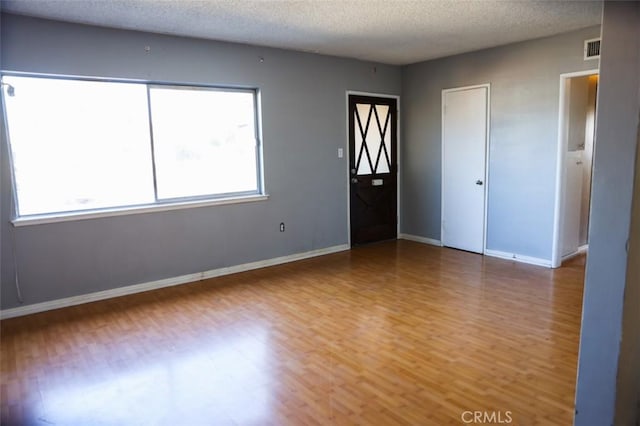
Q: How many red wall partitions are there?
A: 0